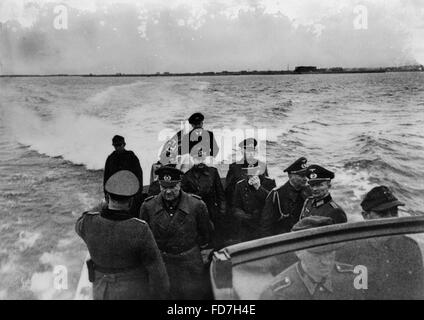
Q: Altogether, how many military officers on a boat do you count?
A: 11